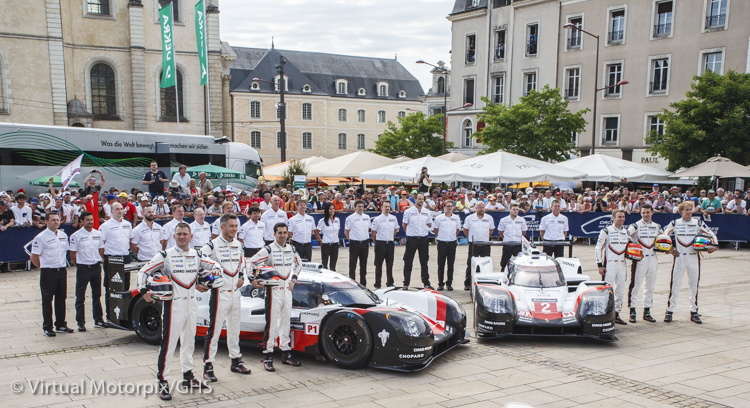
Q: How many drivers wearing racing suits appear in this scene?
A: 6